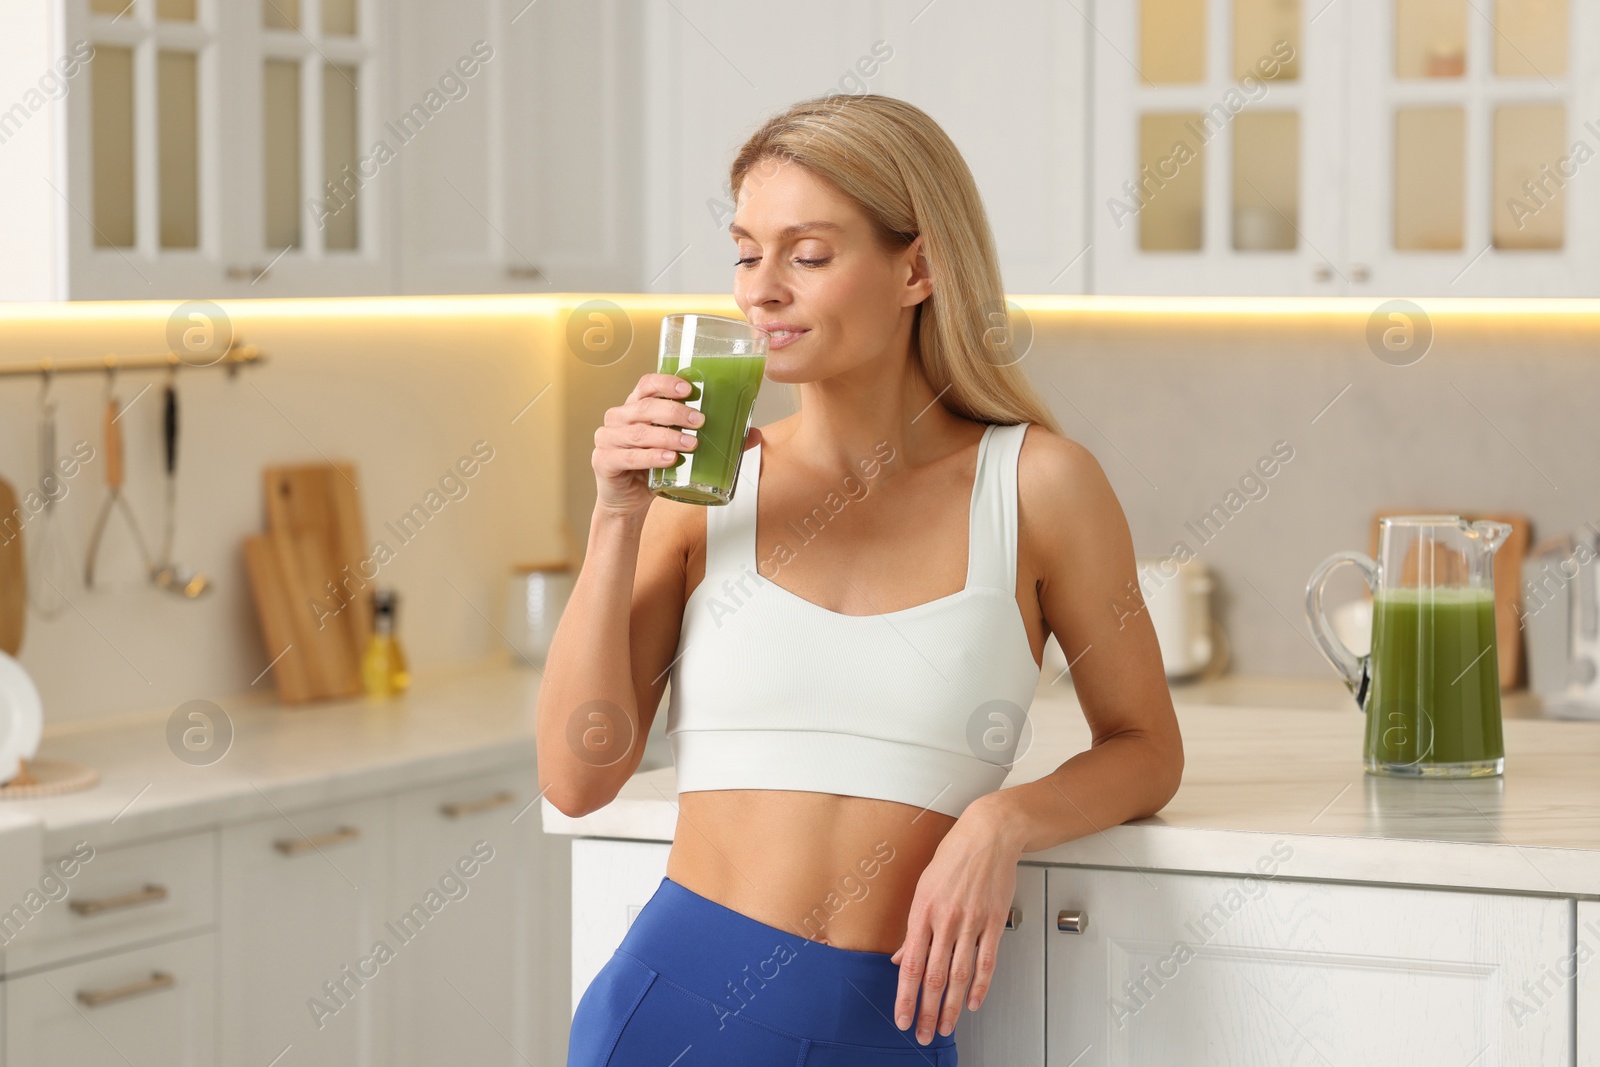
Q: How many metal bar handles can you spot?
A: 4